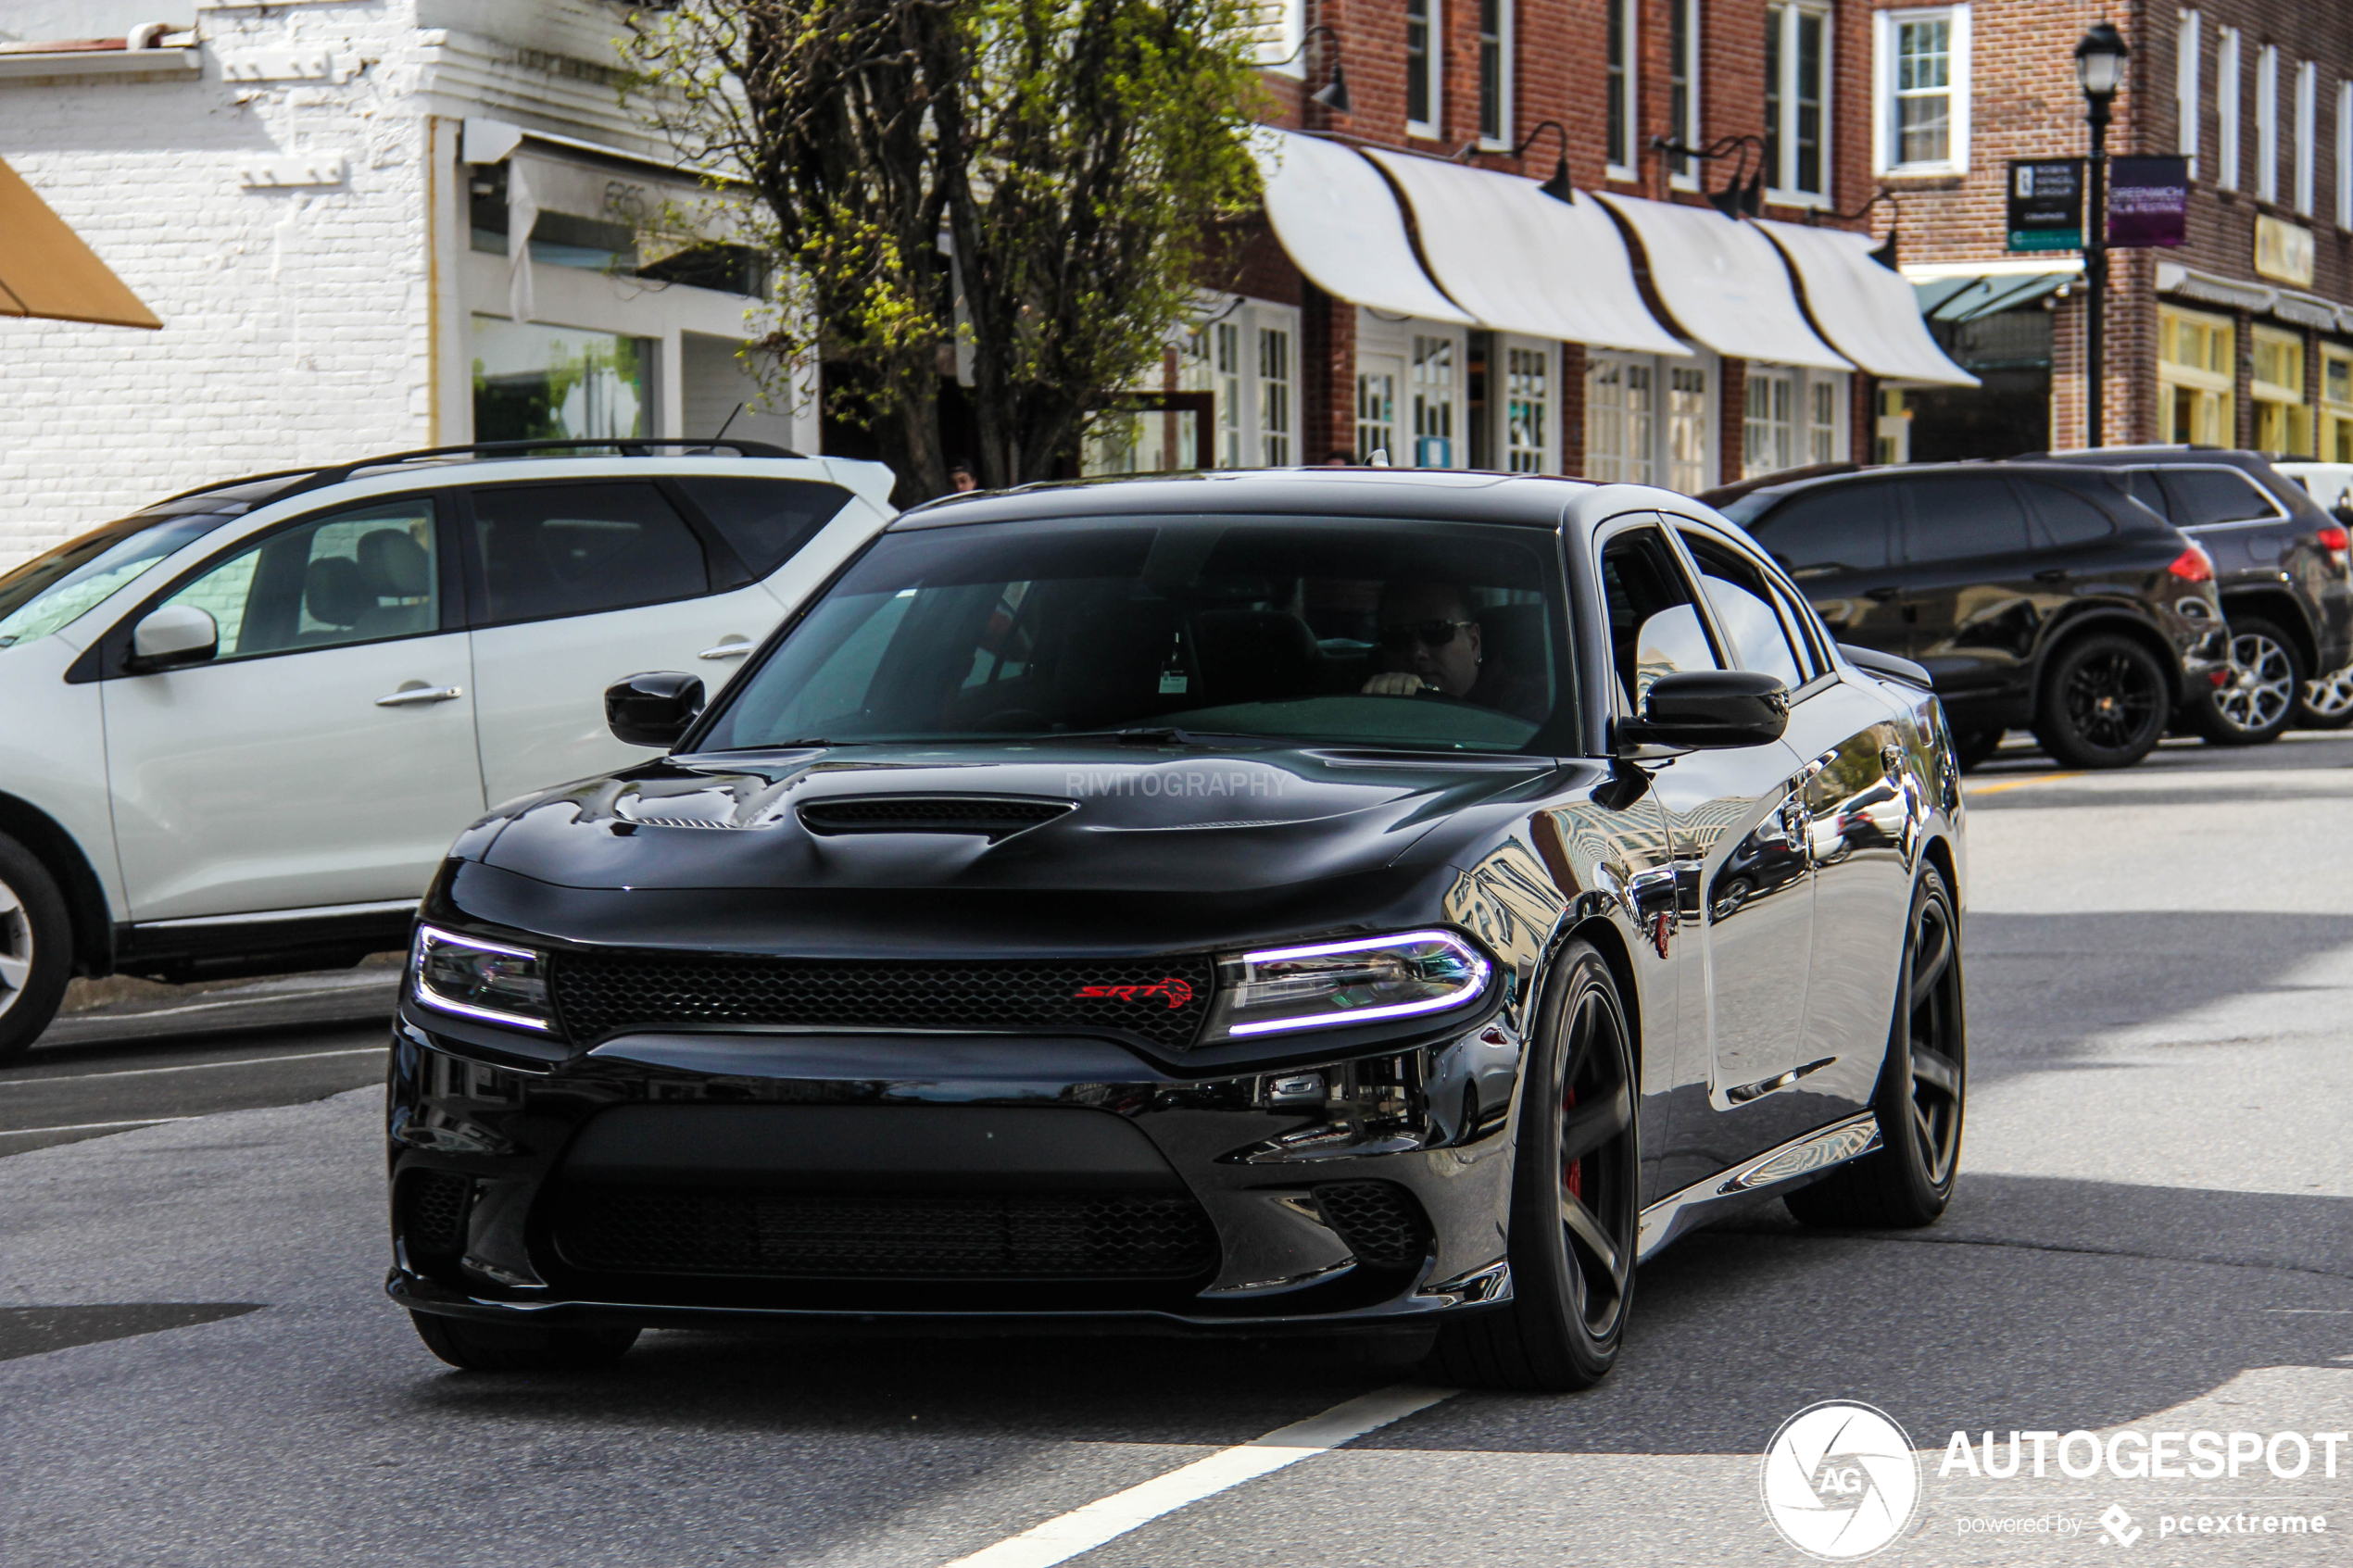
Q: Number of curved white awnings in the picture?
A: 4